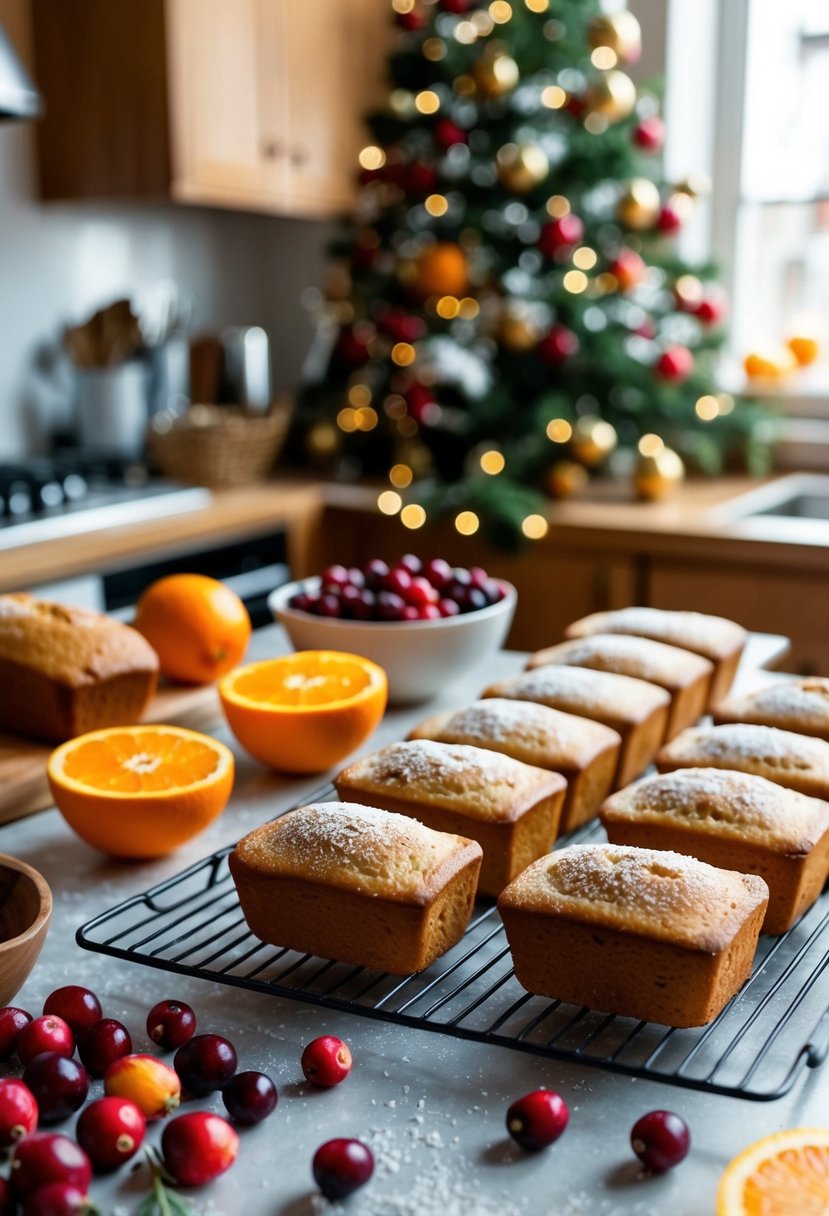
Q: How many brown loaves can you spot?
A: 11